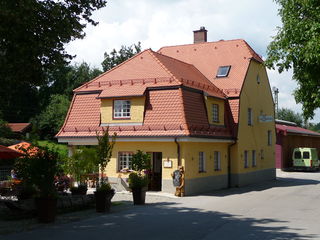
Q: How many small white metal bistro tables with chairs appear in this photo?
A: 0